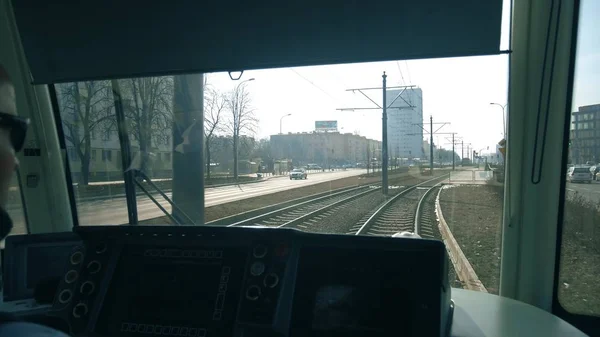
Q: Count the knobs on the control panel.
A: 11